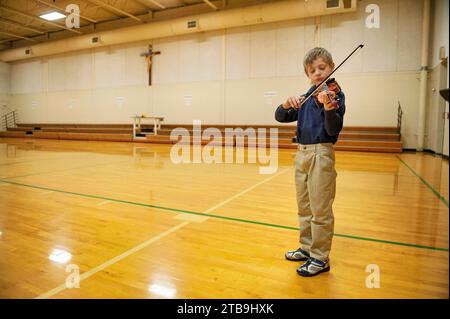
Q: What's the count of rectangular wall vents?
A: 4